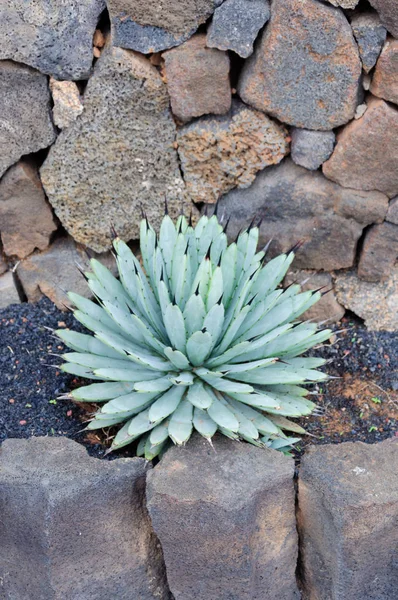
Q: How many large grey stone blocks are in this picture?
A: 3